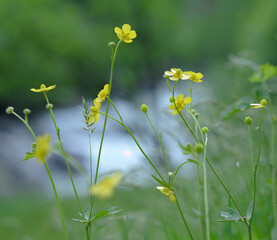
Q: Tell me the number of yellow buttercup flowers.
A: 11